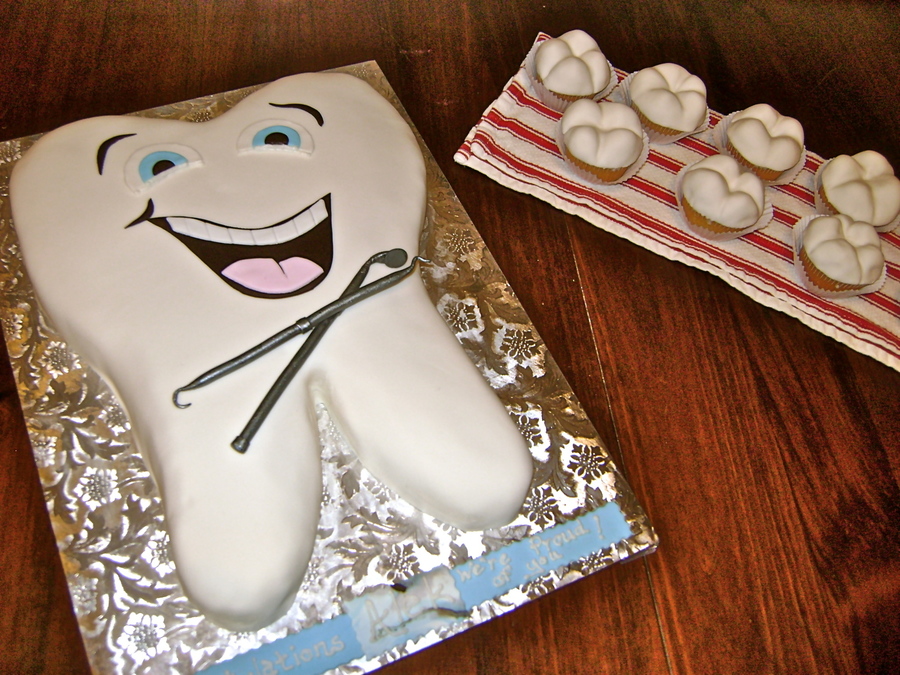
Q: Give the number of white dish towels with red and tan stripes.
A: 1